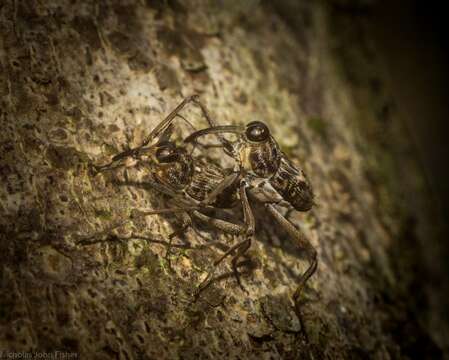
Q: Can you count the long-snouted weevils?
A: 2